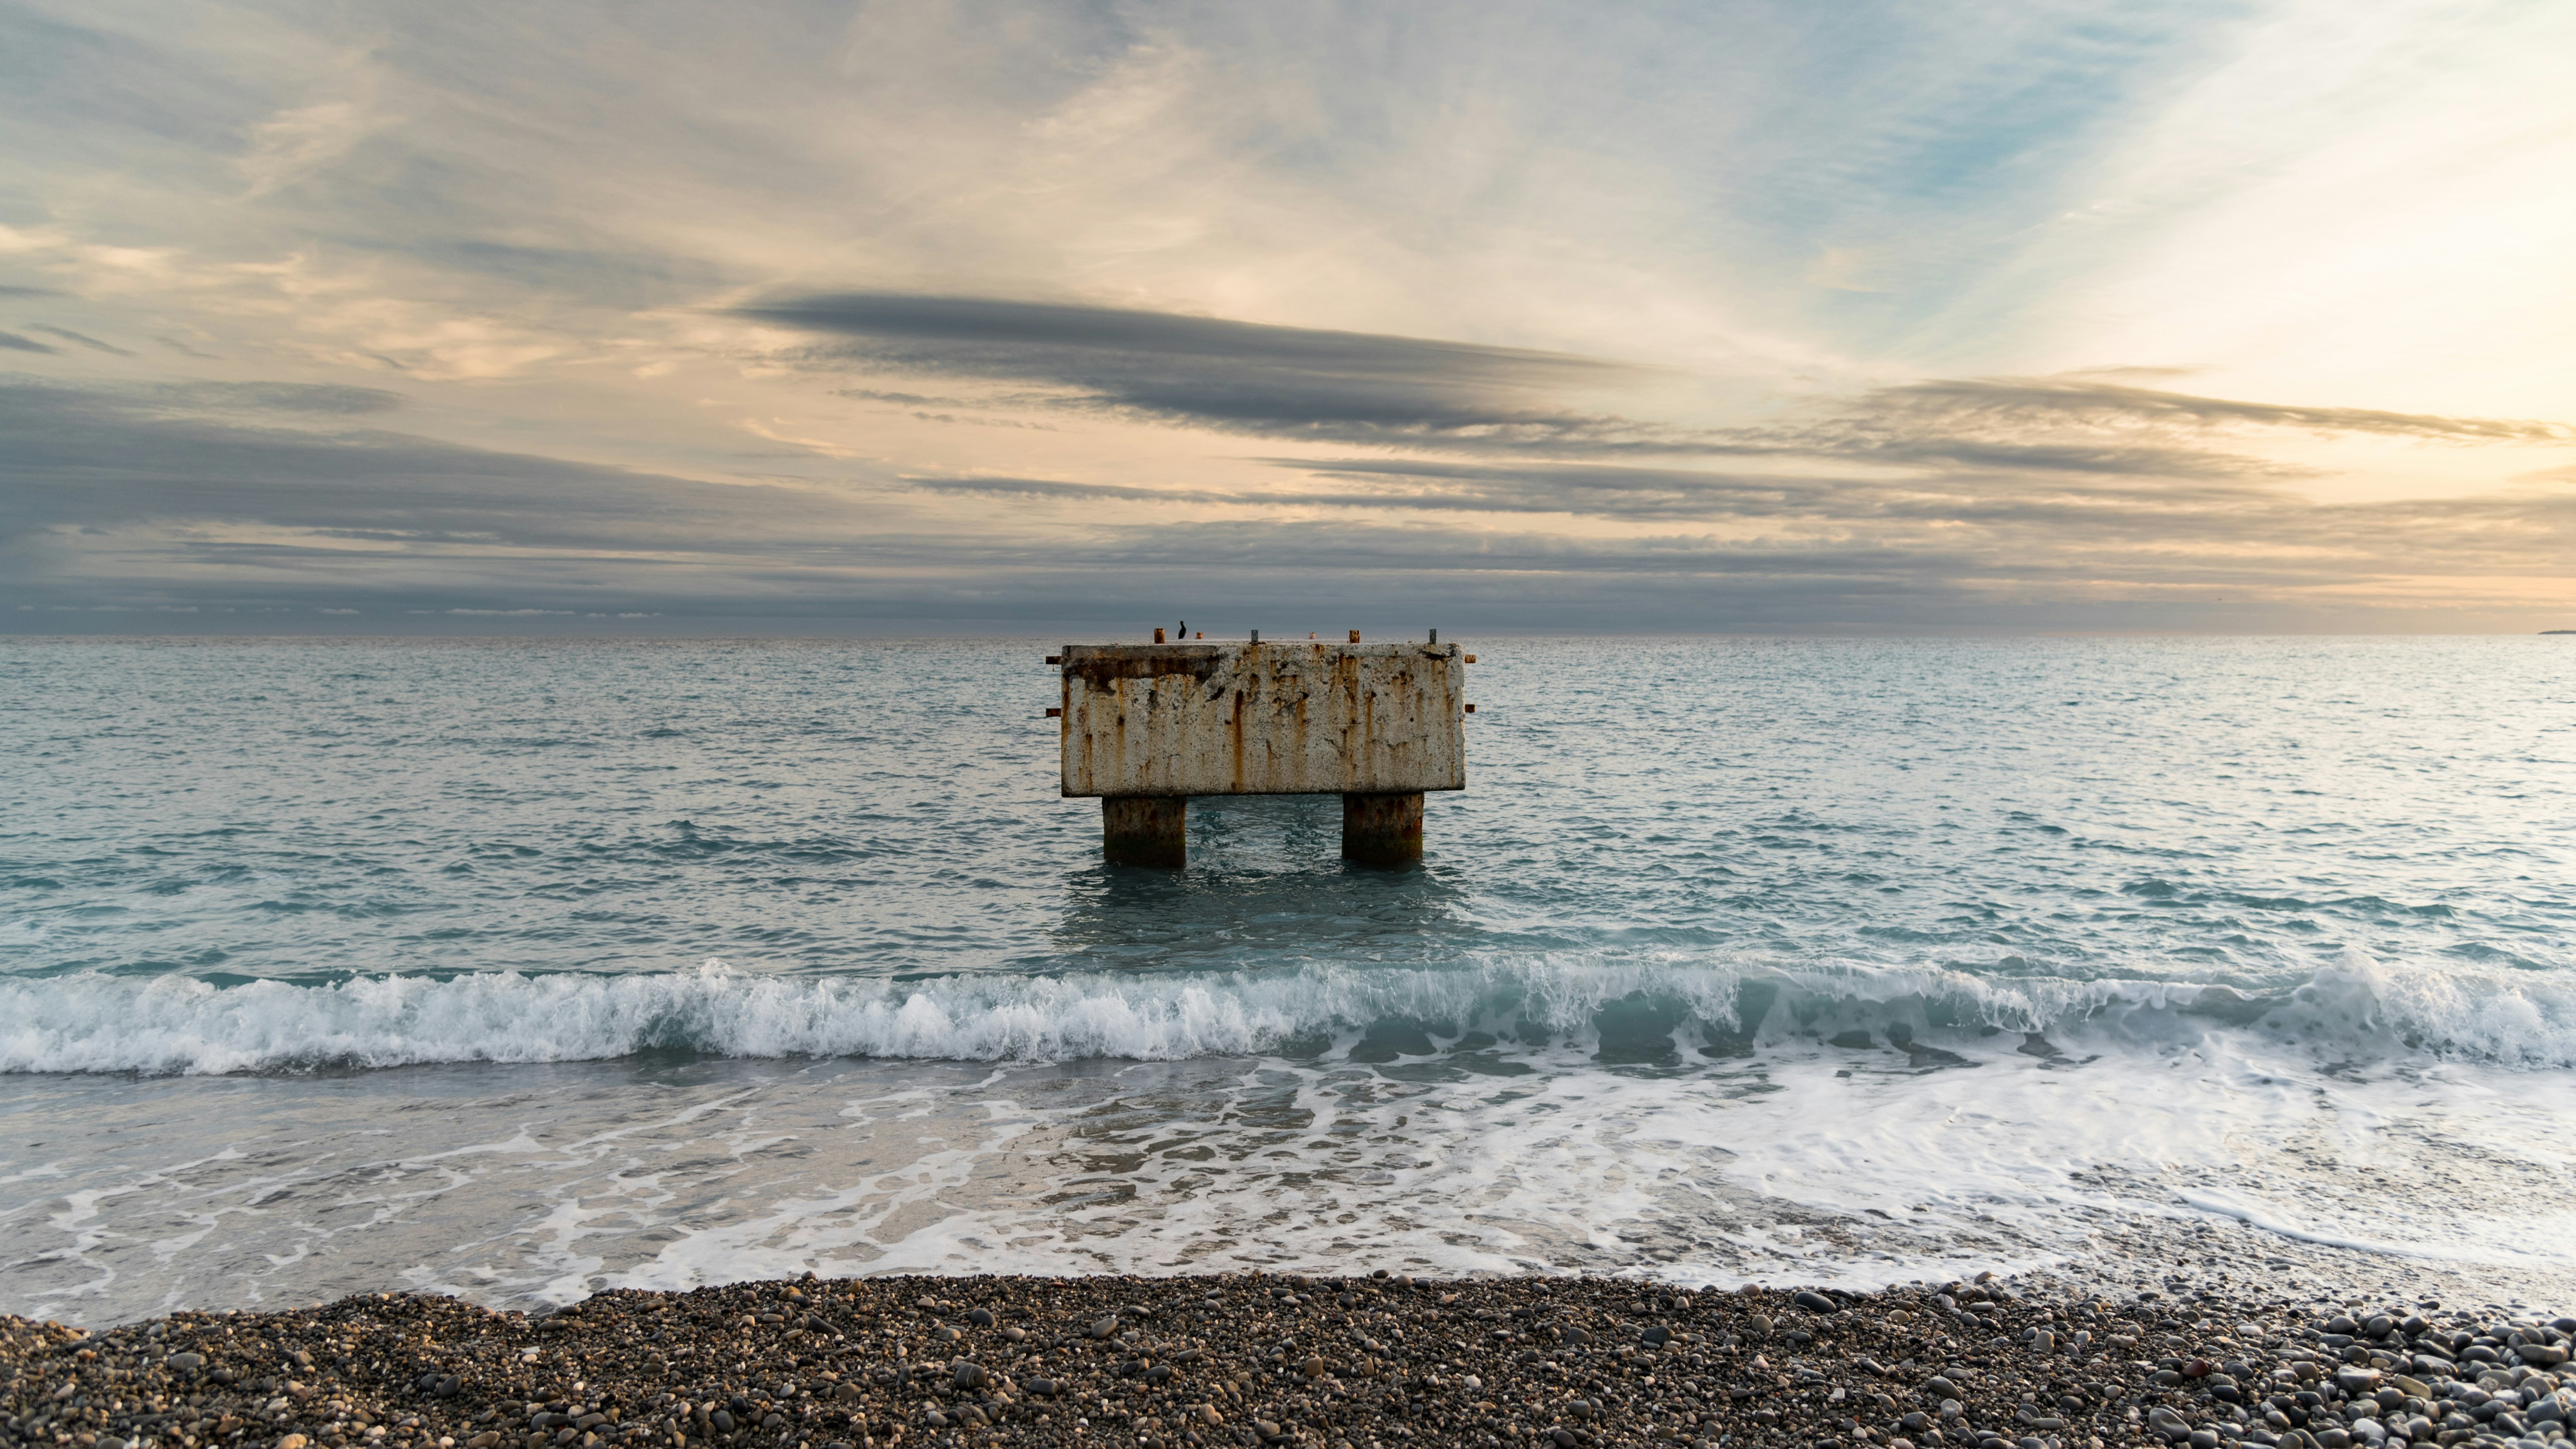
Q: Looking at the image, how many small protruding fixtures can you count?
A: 10